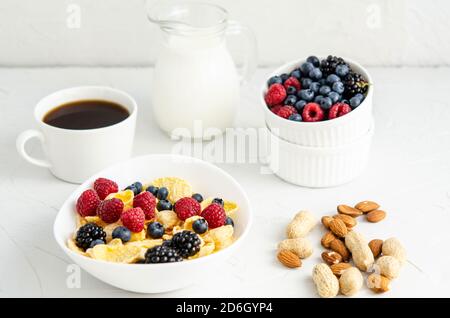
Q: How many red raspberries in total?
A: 12